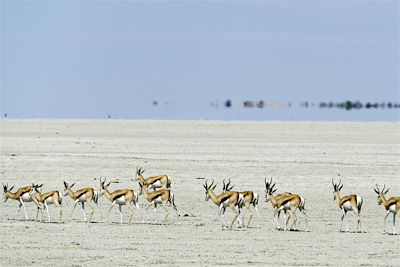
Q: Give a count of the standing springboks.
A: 12